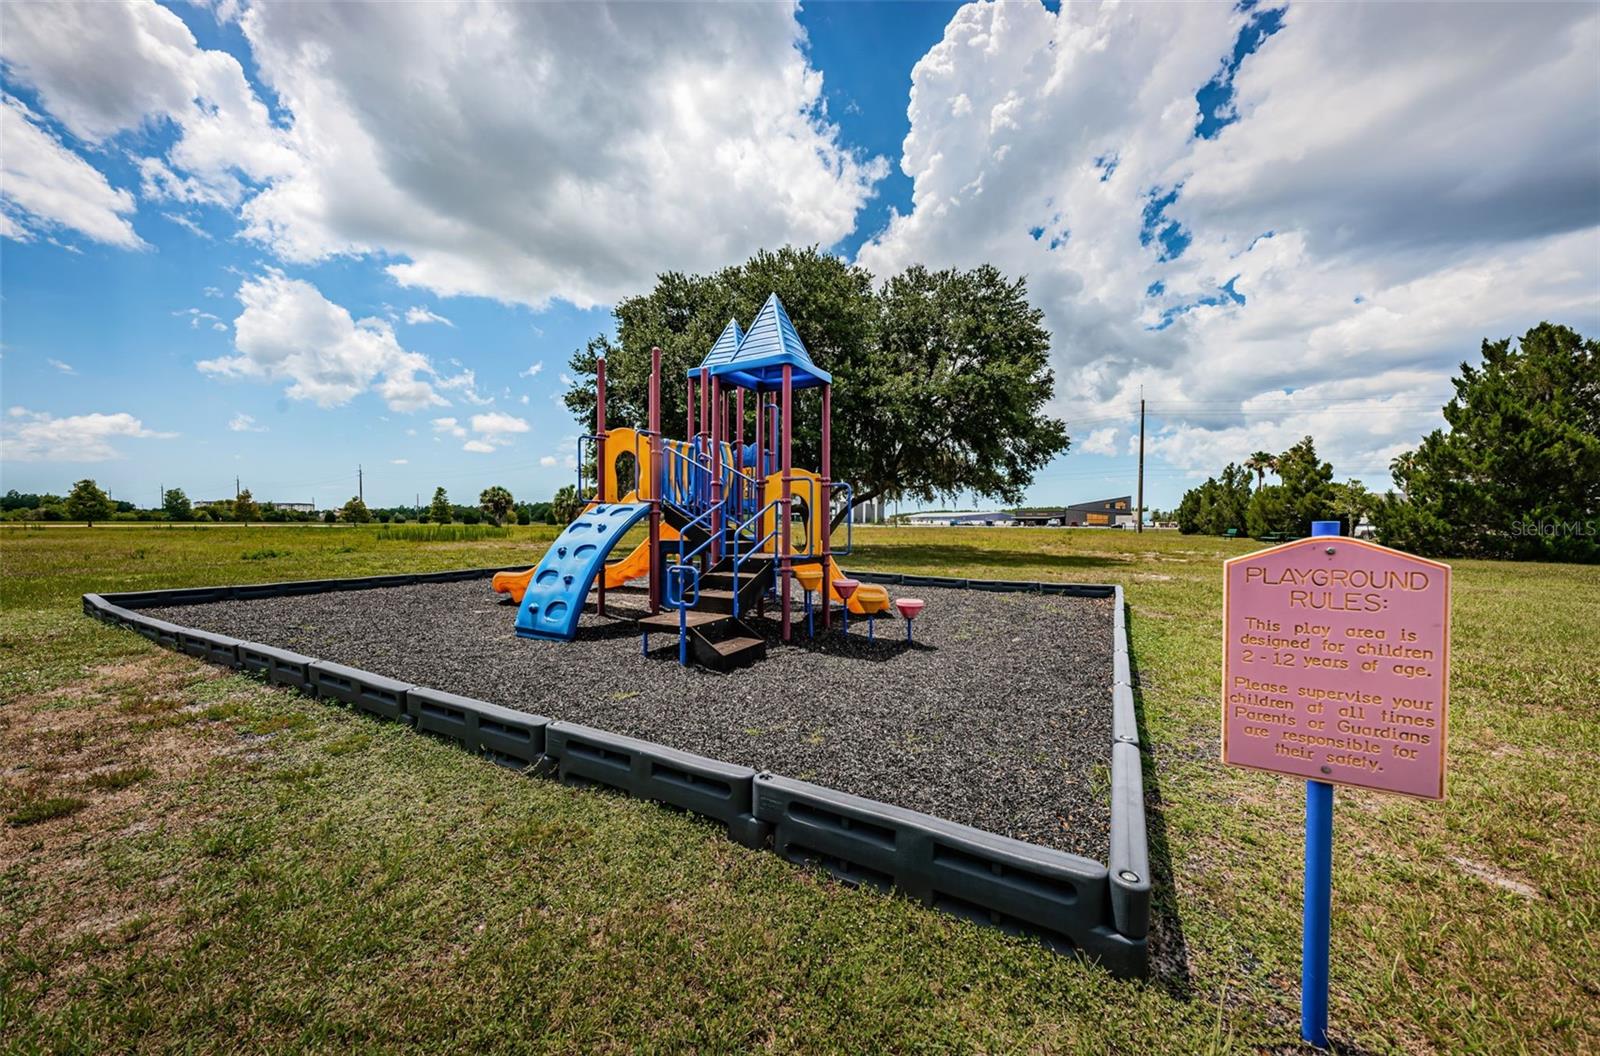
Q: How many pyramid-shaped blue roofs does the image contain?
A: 2